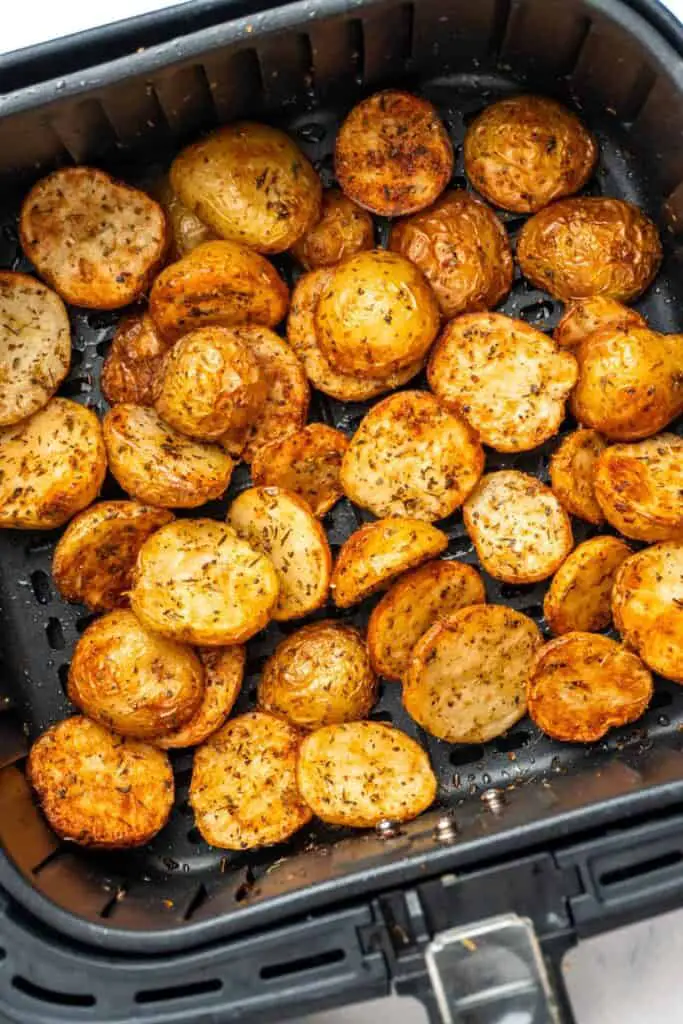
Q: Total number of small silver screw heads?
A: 3